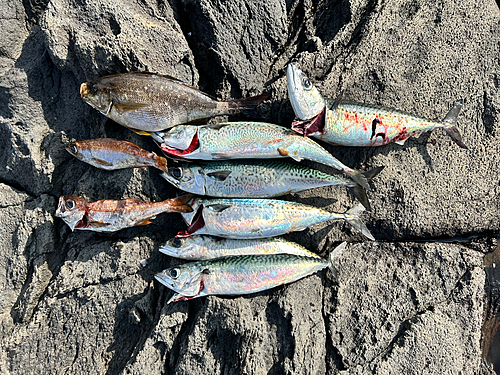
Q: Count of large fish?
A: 7